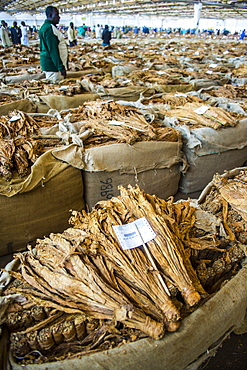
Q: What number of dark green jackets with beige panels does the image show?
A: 1